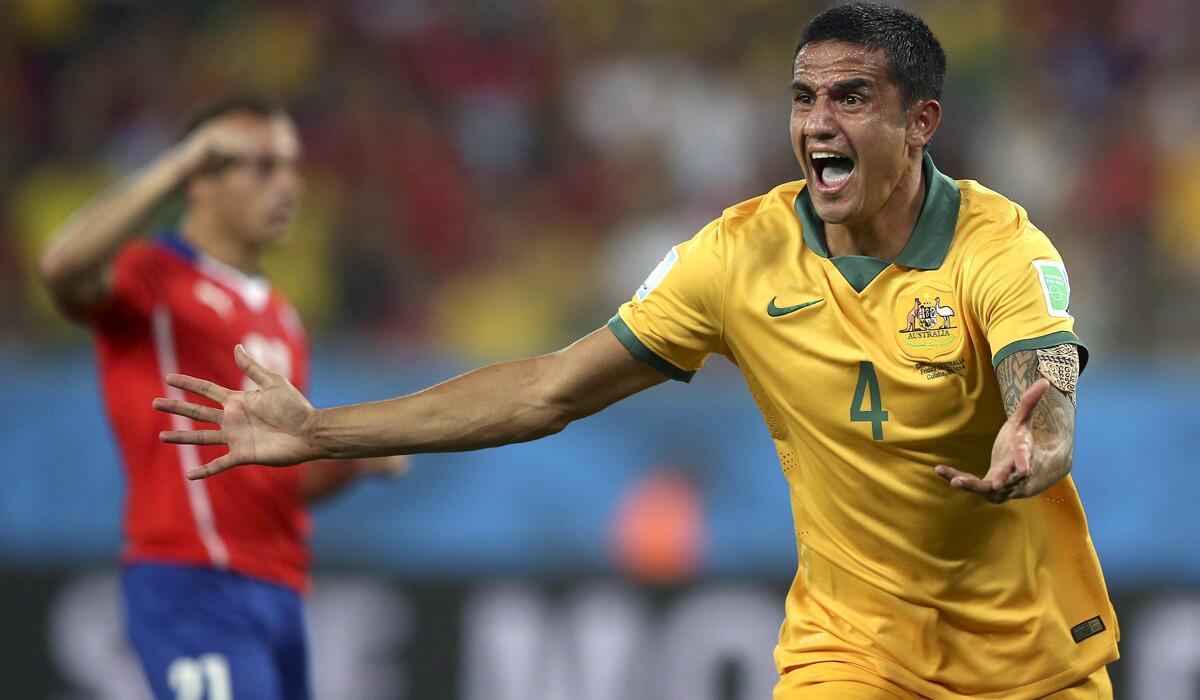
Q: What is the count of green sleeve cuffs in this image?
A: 2